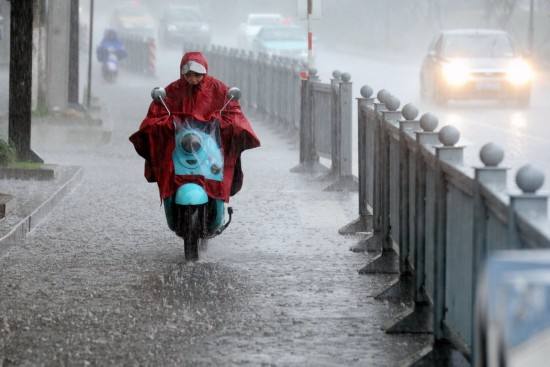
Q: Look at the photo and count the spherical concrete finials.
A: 11